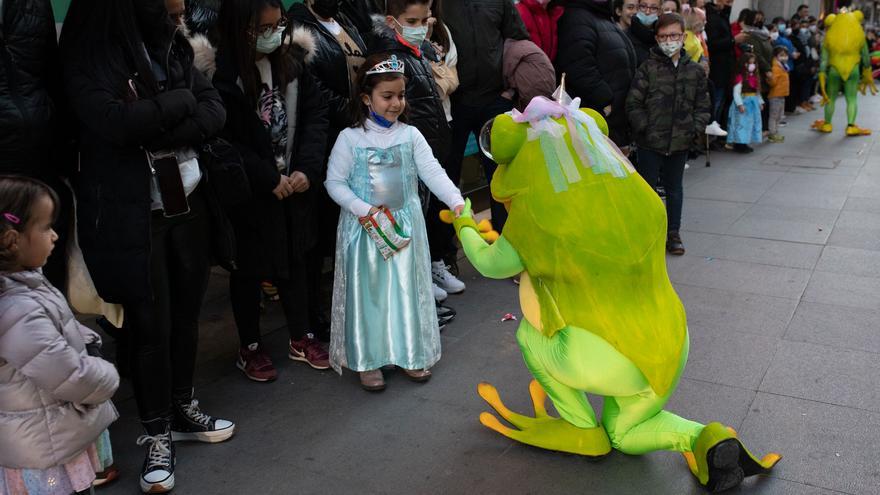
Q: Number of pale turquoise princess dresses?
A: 1